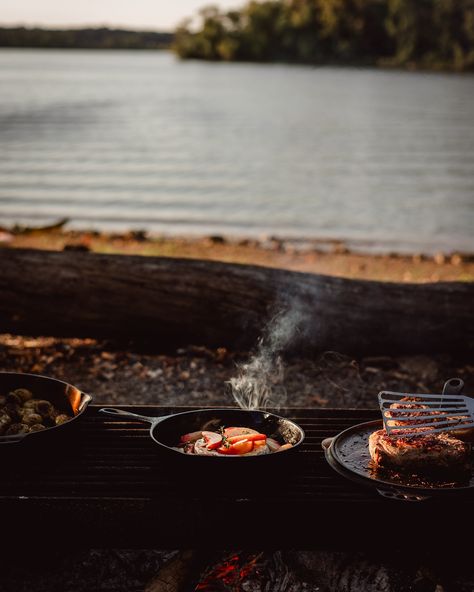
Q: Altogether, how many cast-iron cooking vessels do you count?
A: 3